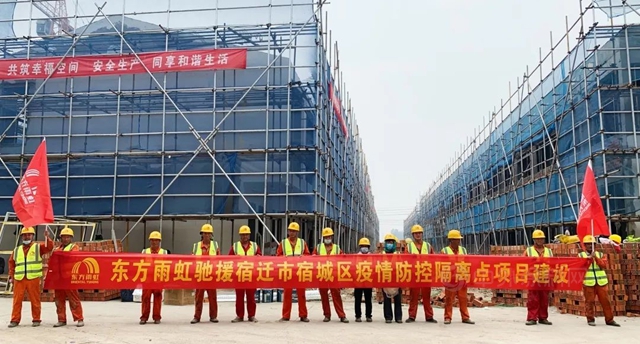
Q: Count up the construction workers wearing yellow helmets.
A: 13